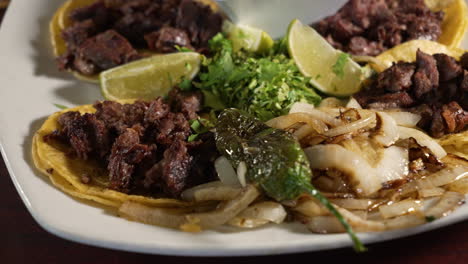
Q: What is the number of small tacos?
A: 4